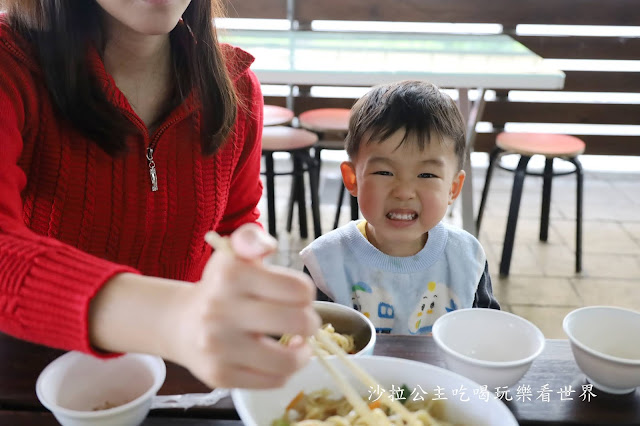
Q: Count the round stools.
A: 4